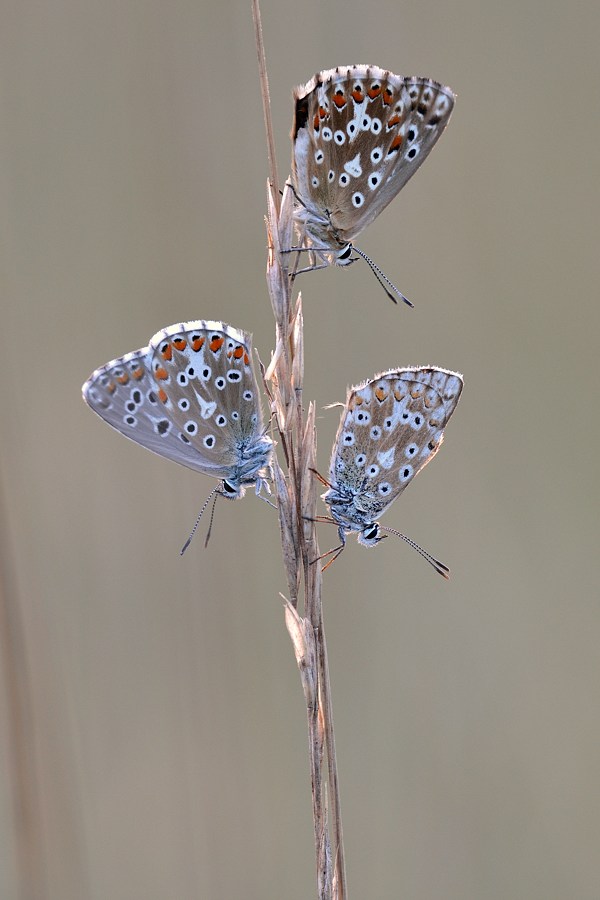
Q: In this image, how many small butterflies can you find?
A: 3